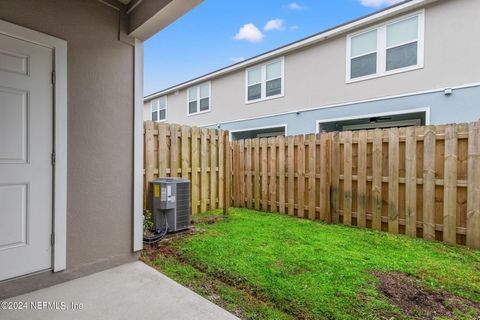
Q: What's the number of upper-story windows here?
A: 4